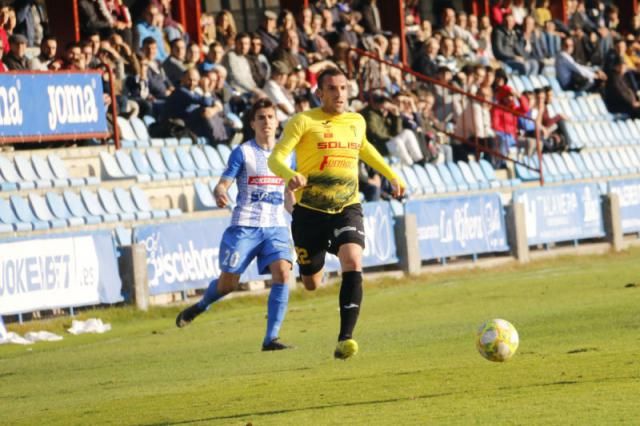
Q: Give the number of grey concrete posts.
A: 4